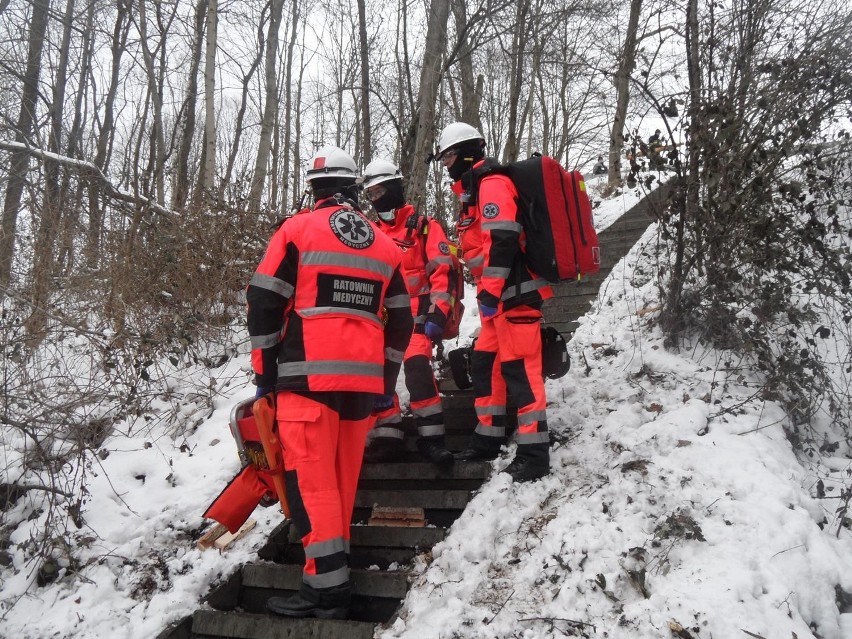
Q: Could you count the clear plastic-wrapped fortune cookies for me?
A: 0